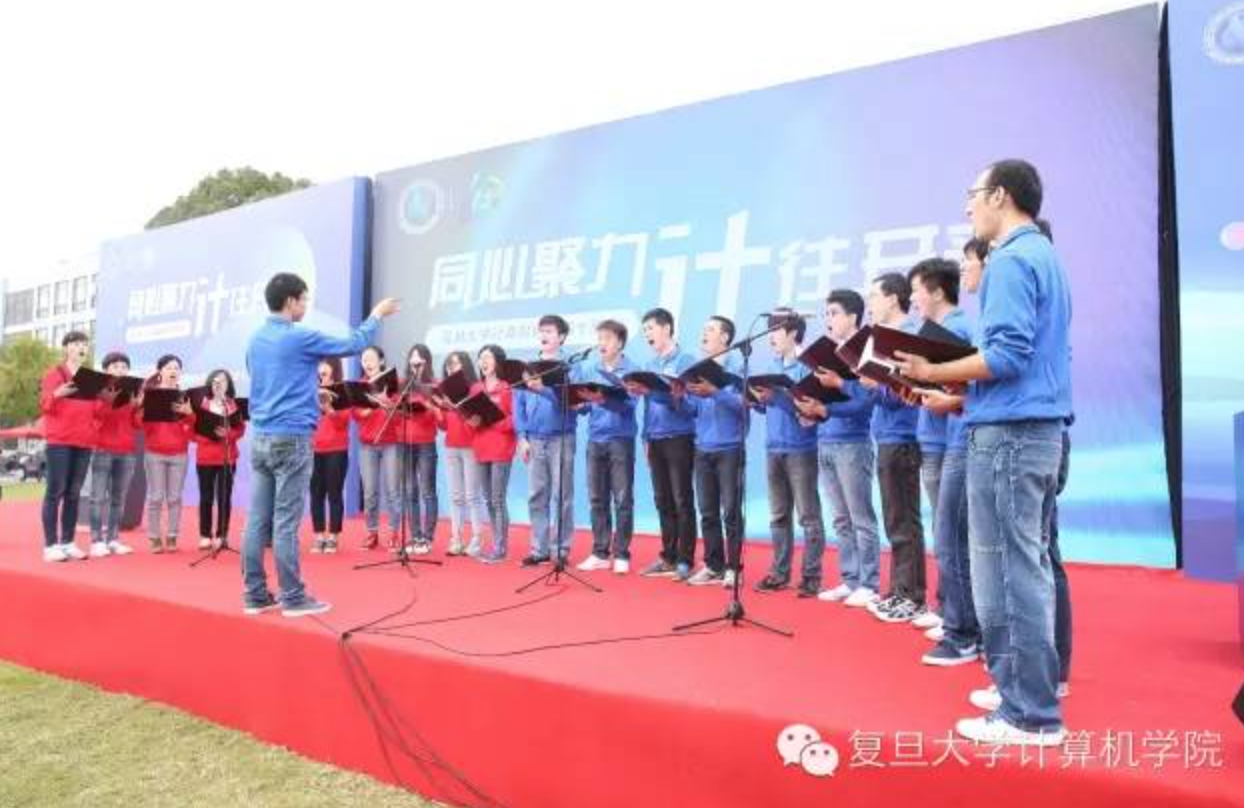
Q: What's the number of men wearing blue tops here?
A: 12